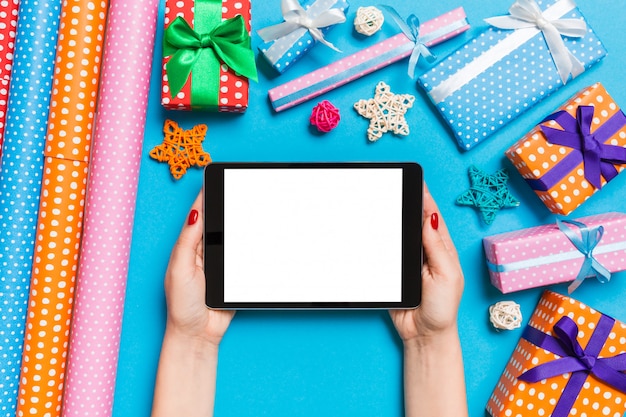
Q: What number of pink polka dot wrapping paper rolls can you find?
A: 1